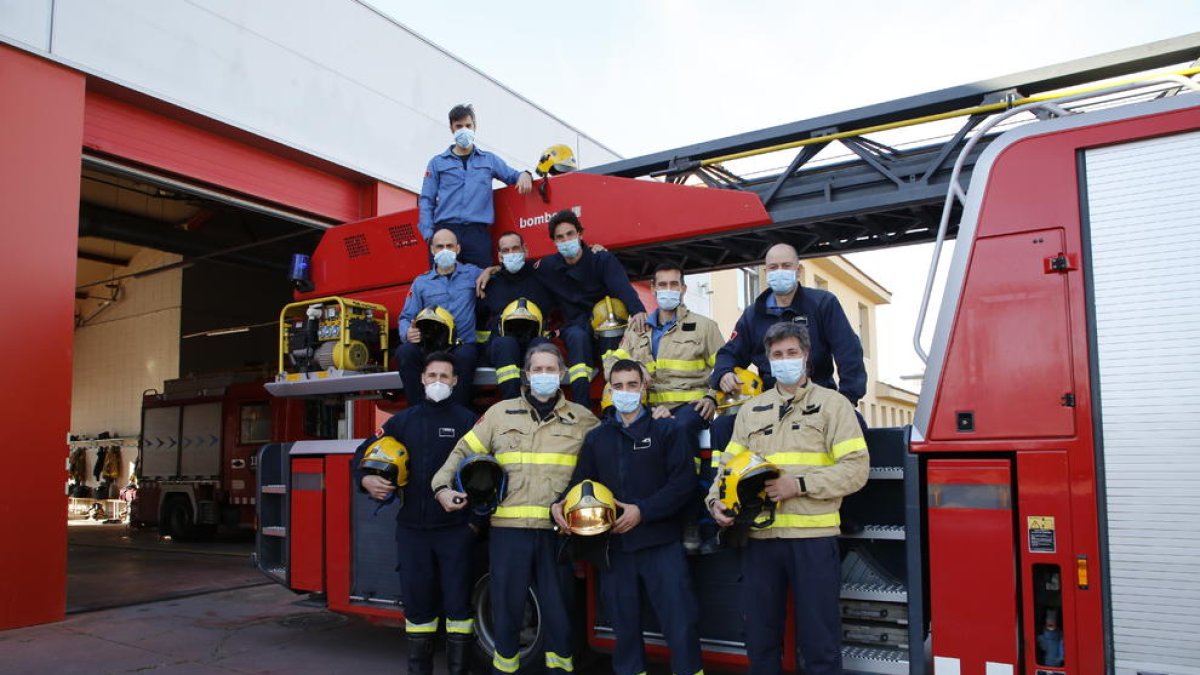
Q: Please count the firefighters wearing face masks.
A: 10